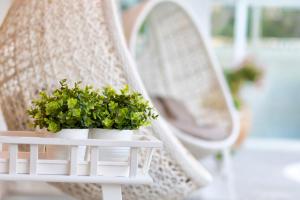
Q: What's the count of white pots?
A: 2